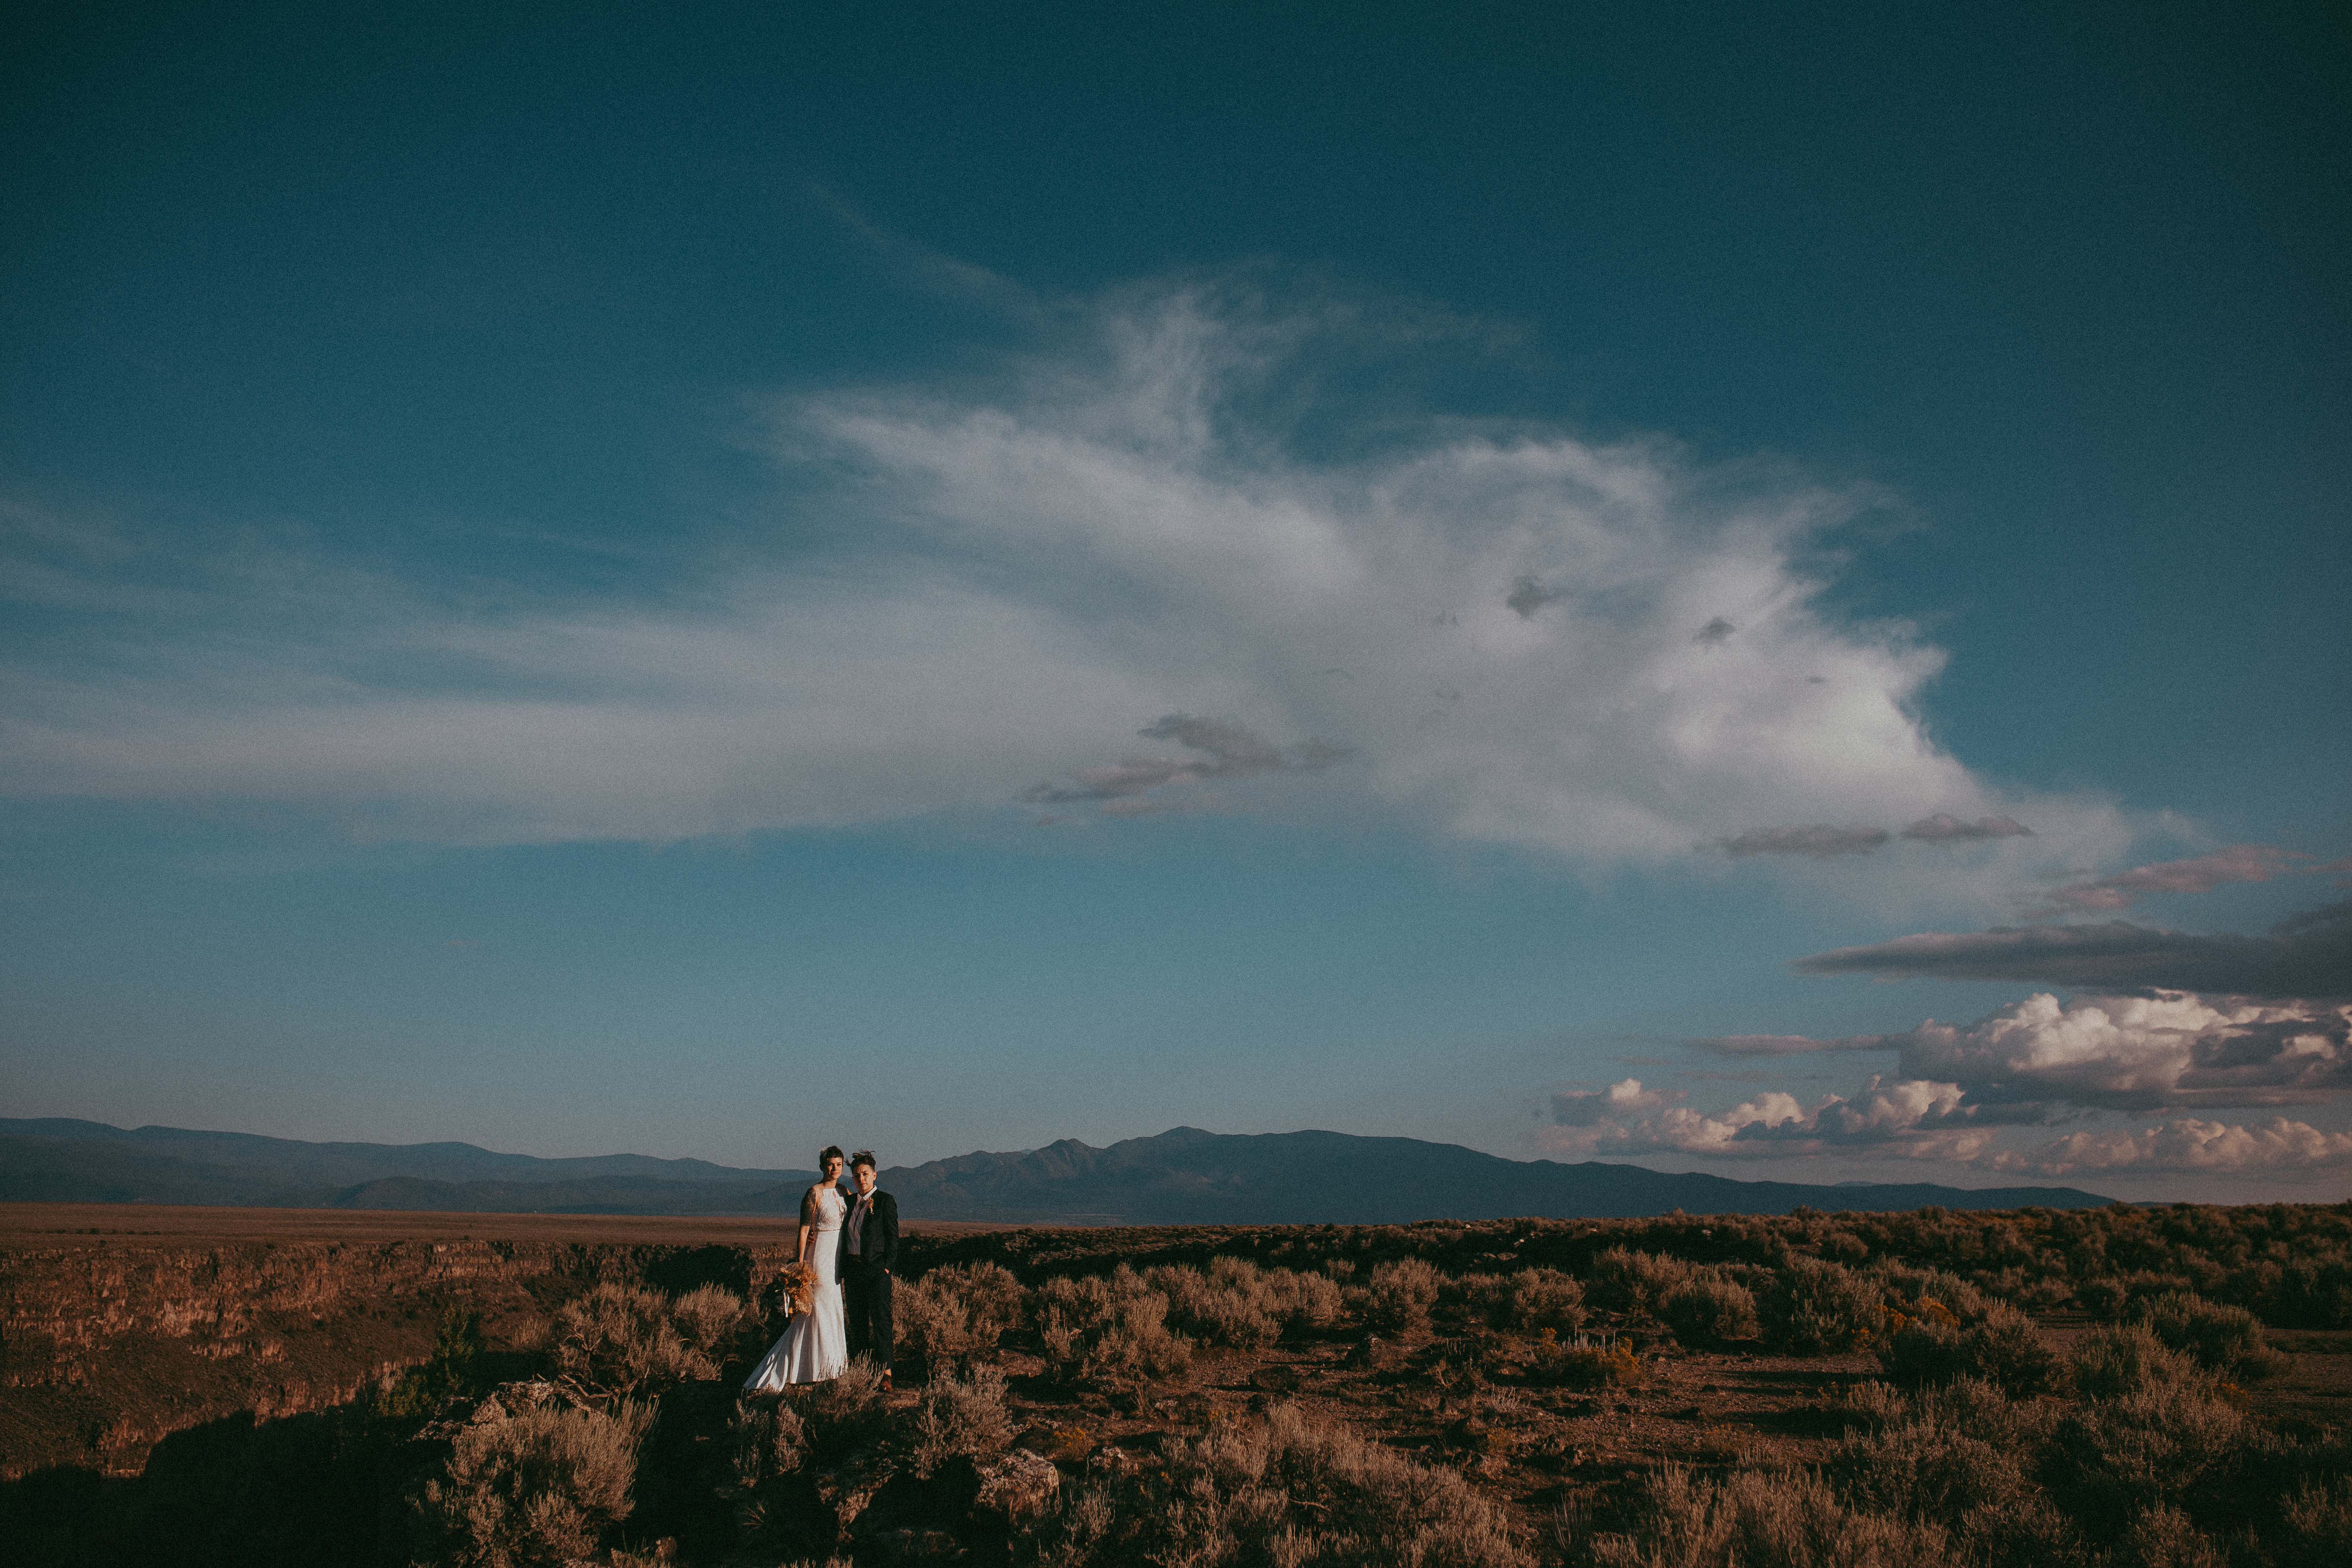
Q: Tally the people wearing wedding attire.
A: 2